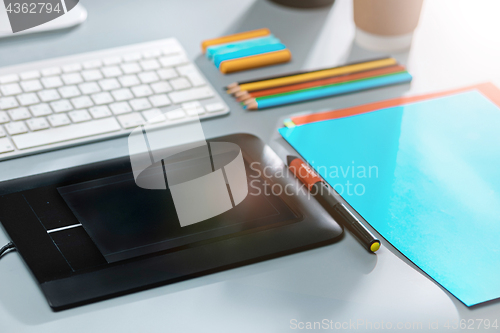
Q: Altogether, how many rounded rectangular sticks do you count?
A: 4